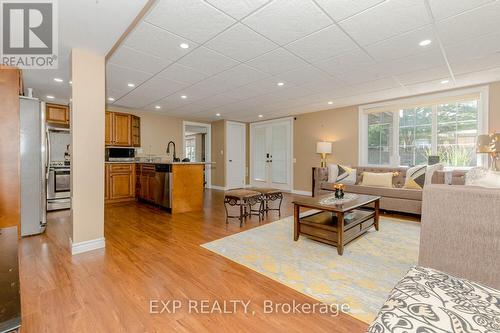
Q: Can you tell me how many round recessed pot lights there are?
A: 14